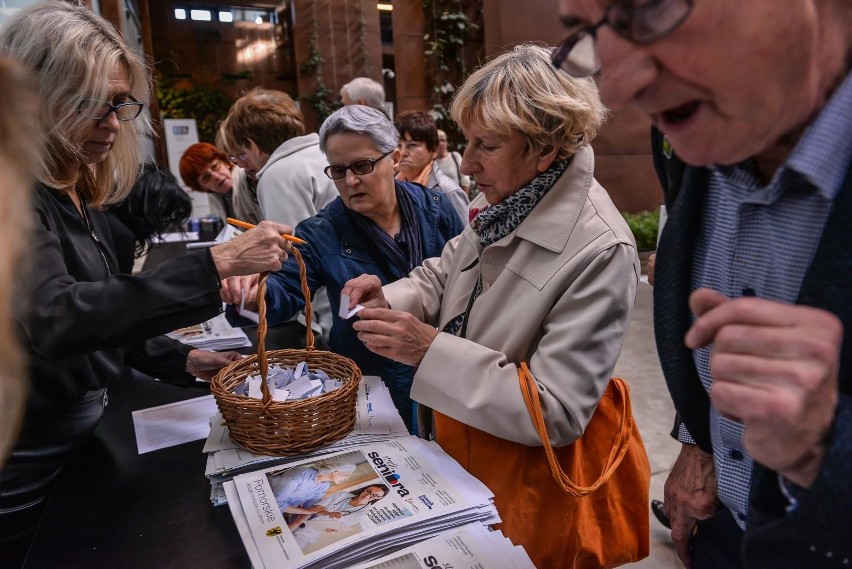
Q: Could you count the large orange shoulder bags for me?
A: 1